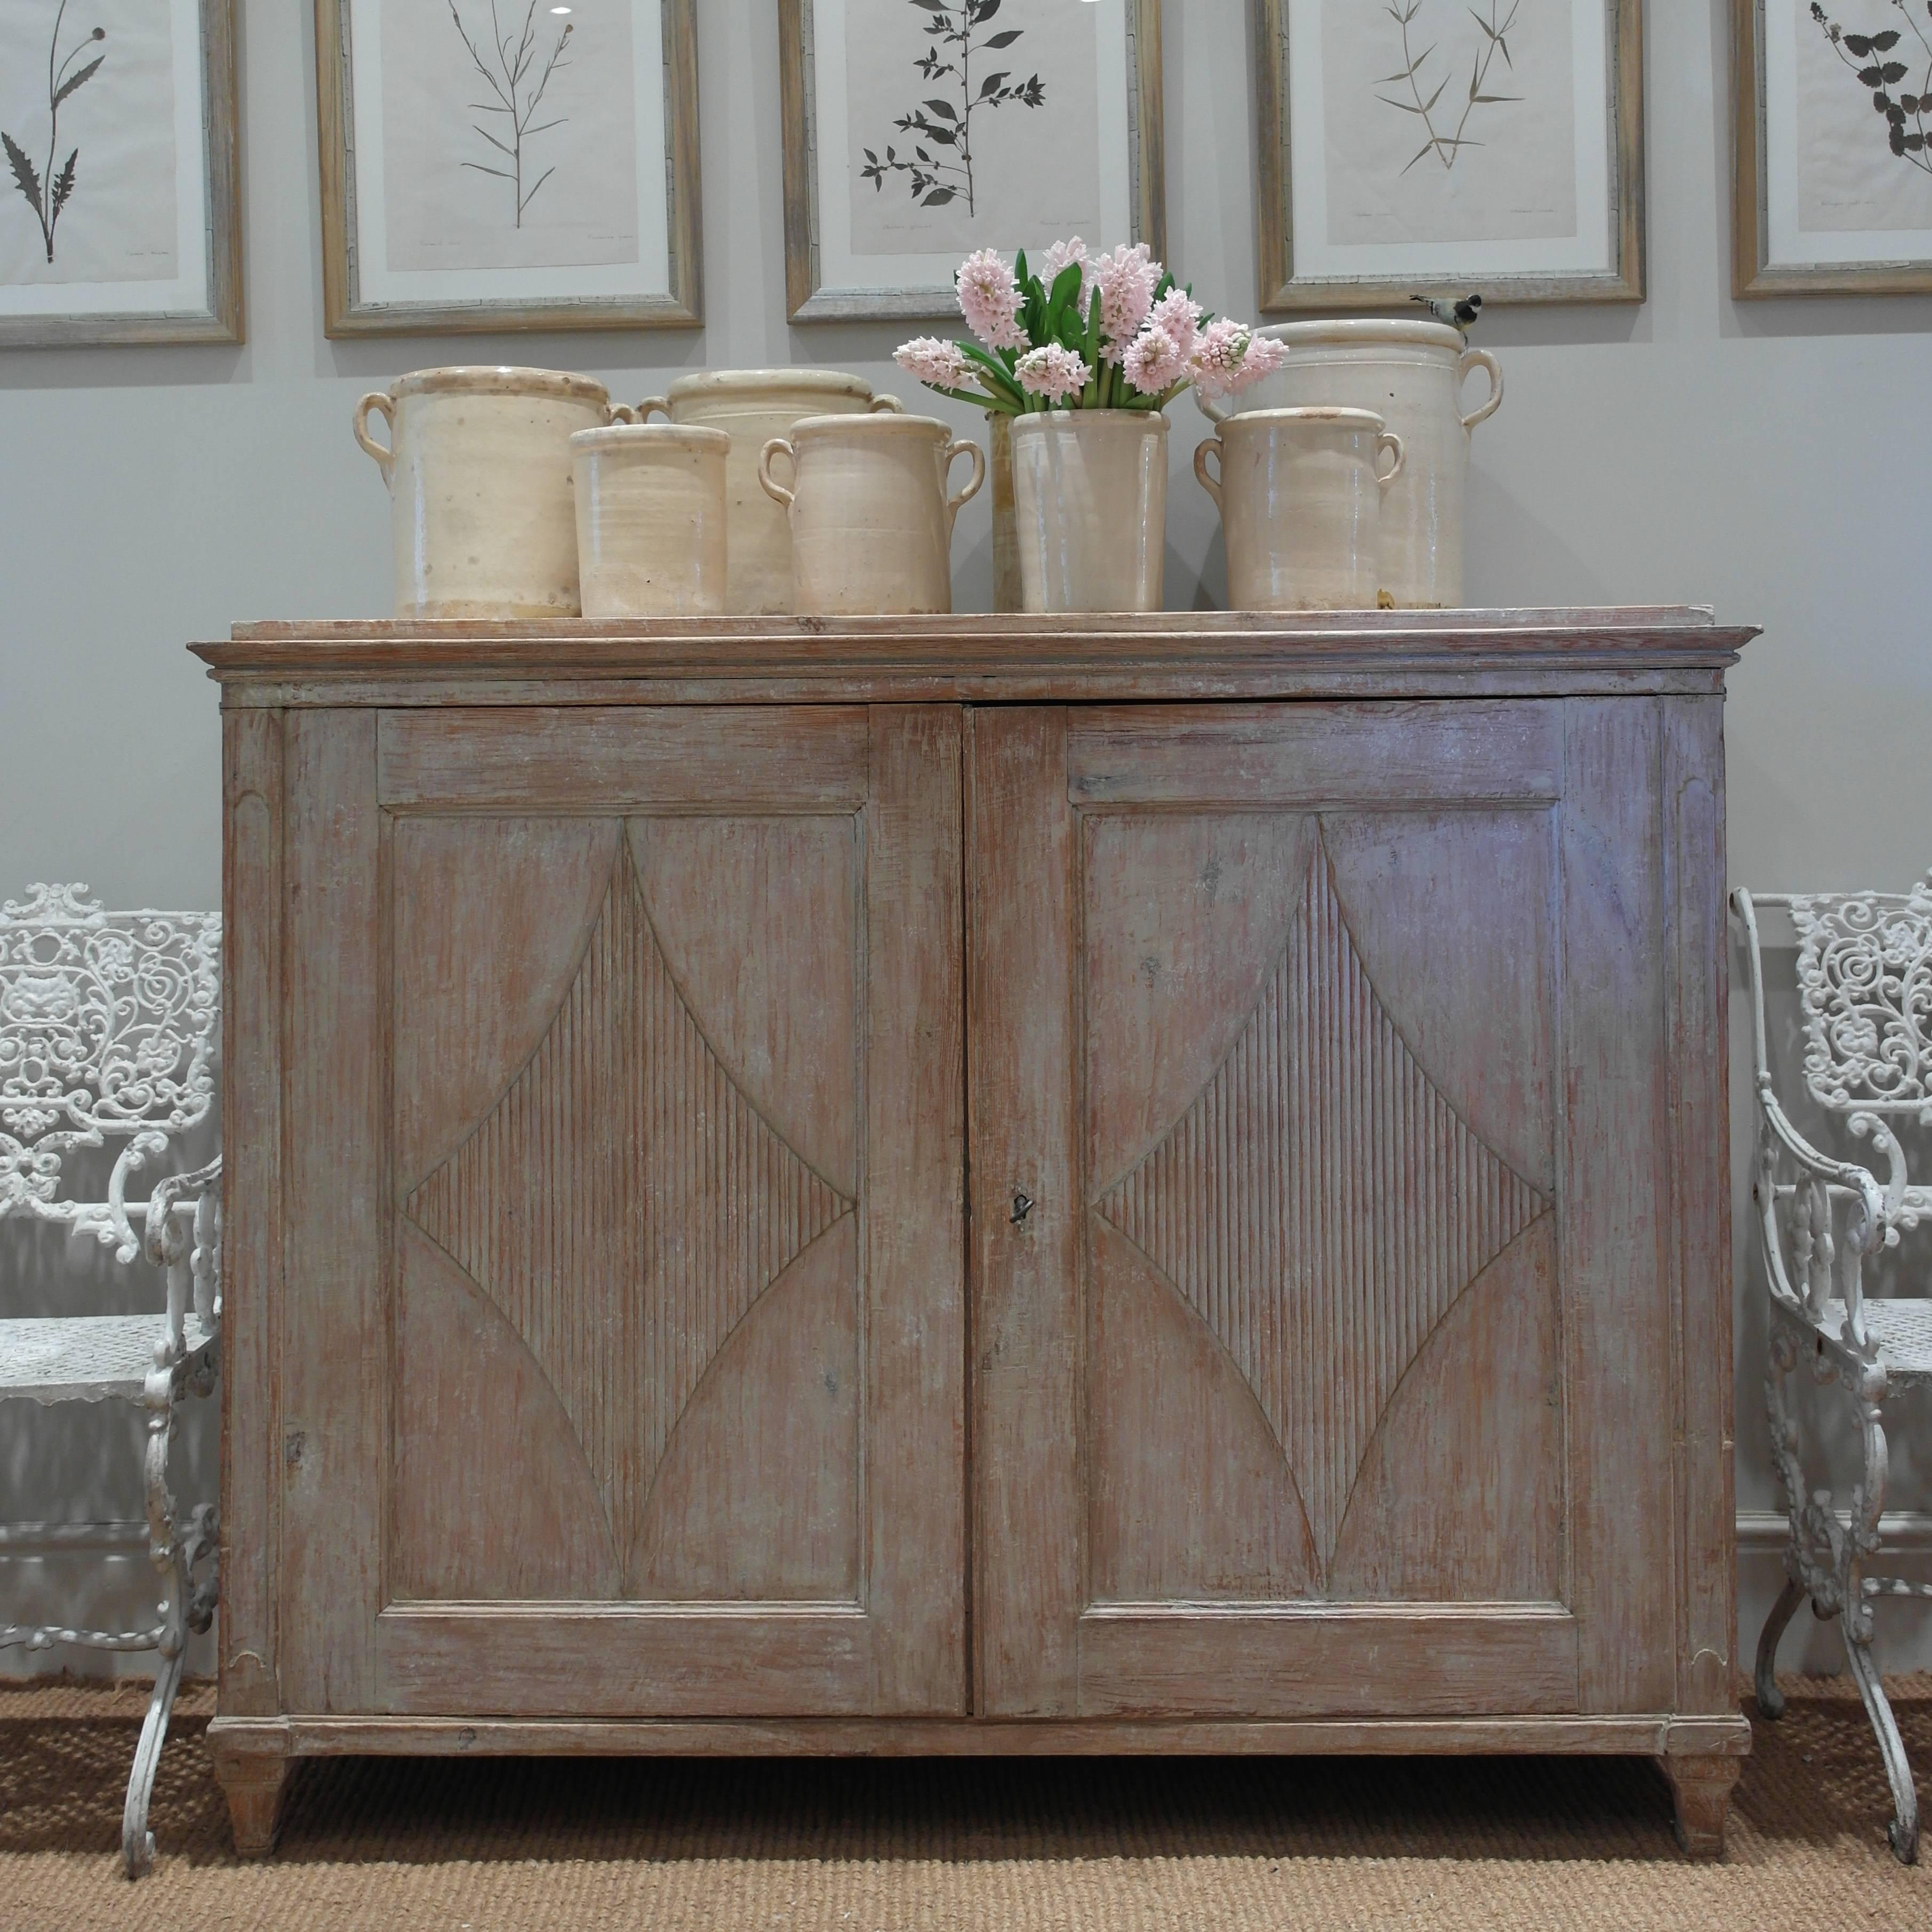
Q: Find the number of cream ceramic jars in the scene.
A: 7